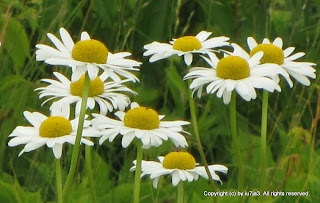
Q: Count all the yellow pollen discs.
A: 8